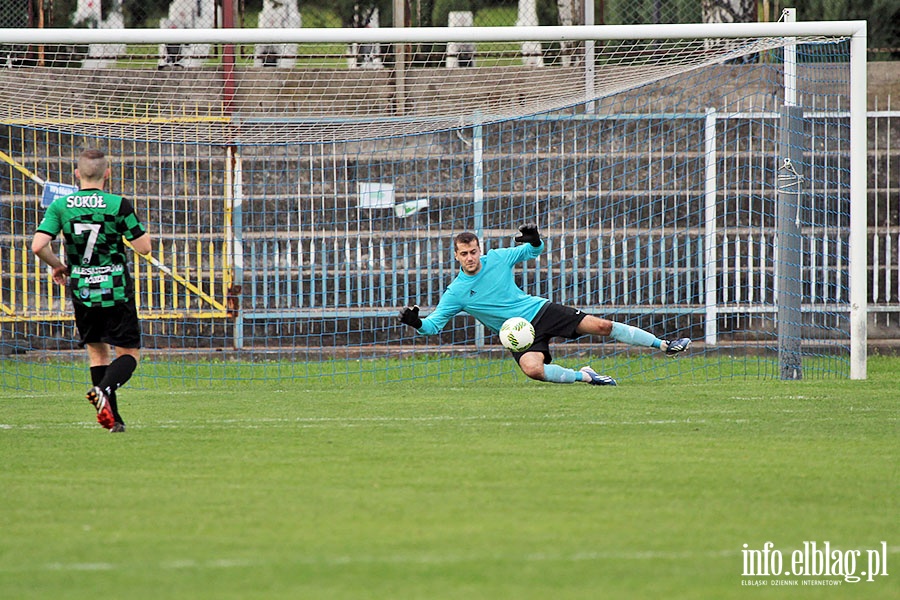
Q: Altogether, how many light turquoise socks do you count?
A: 2